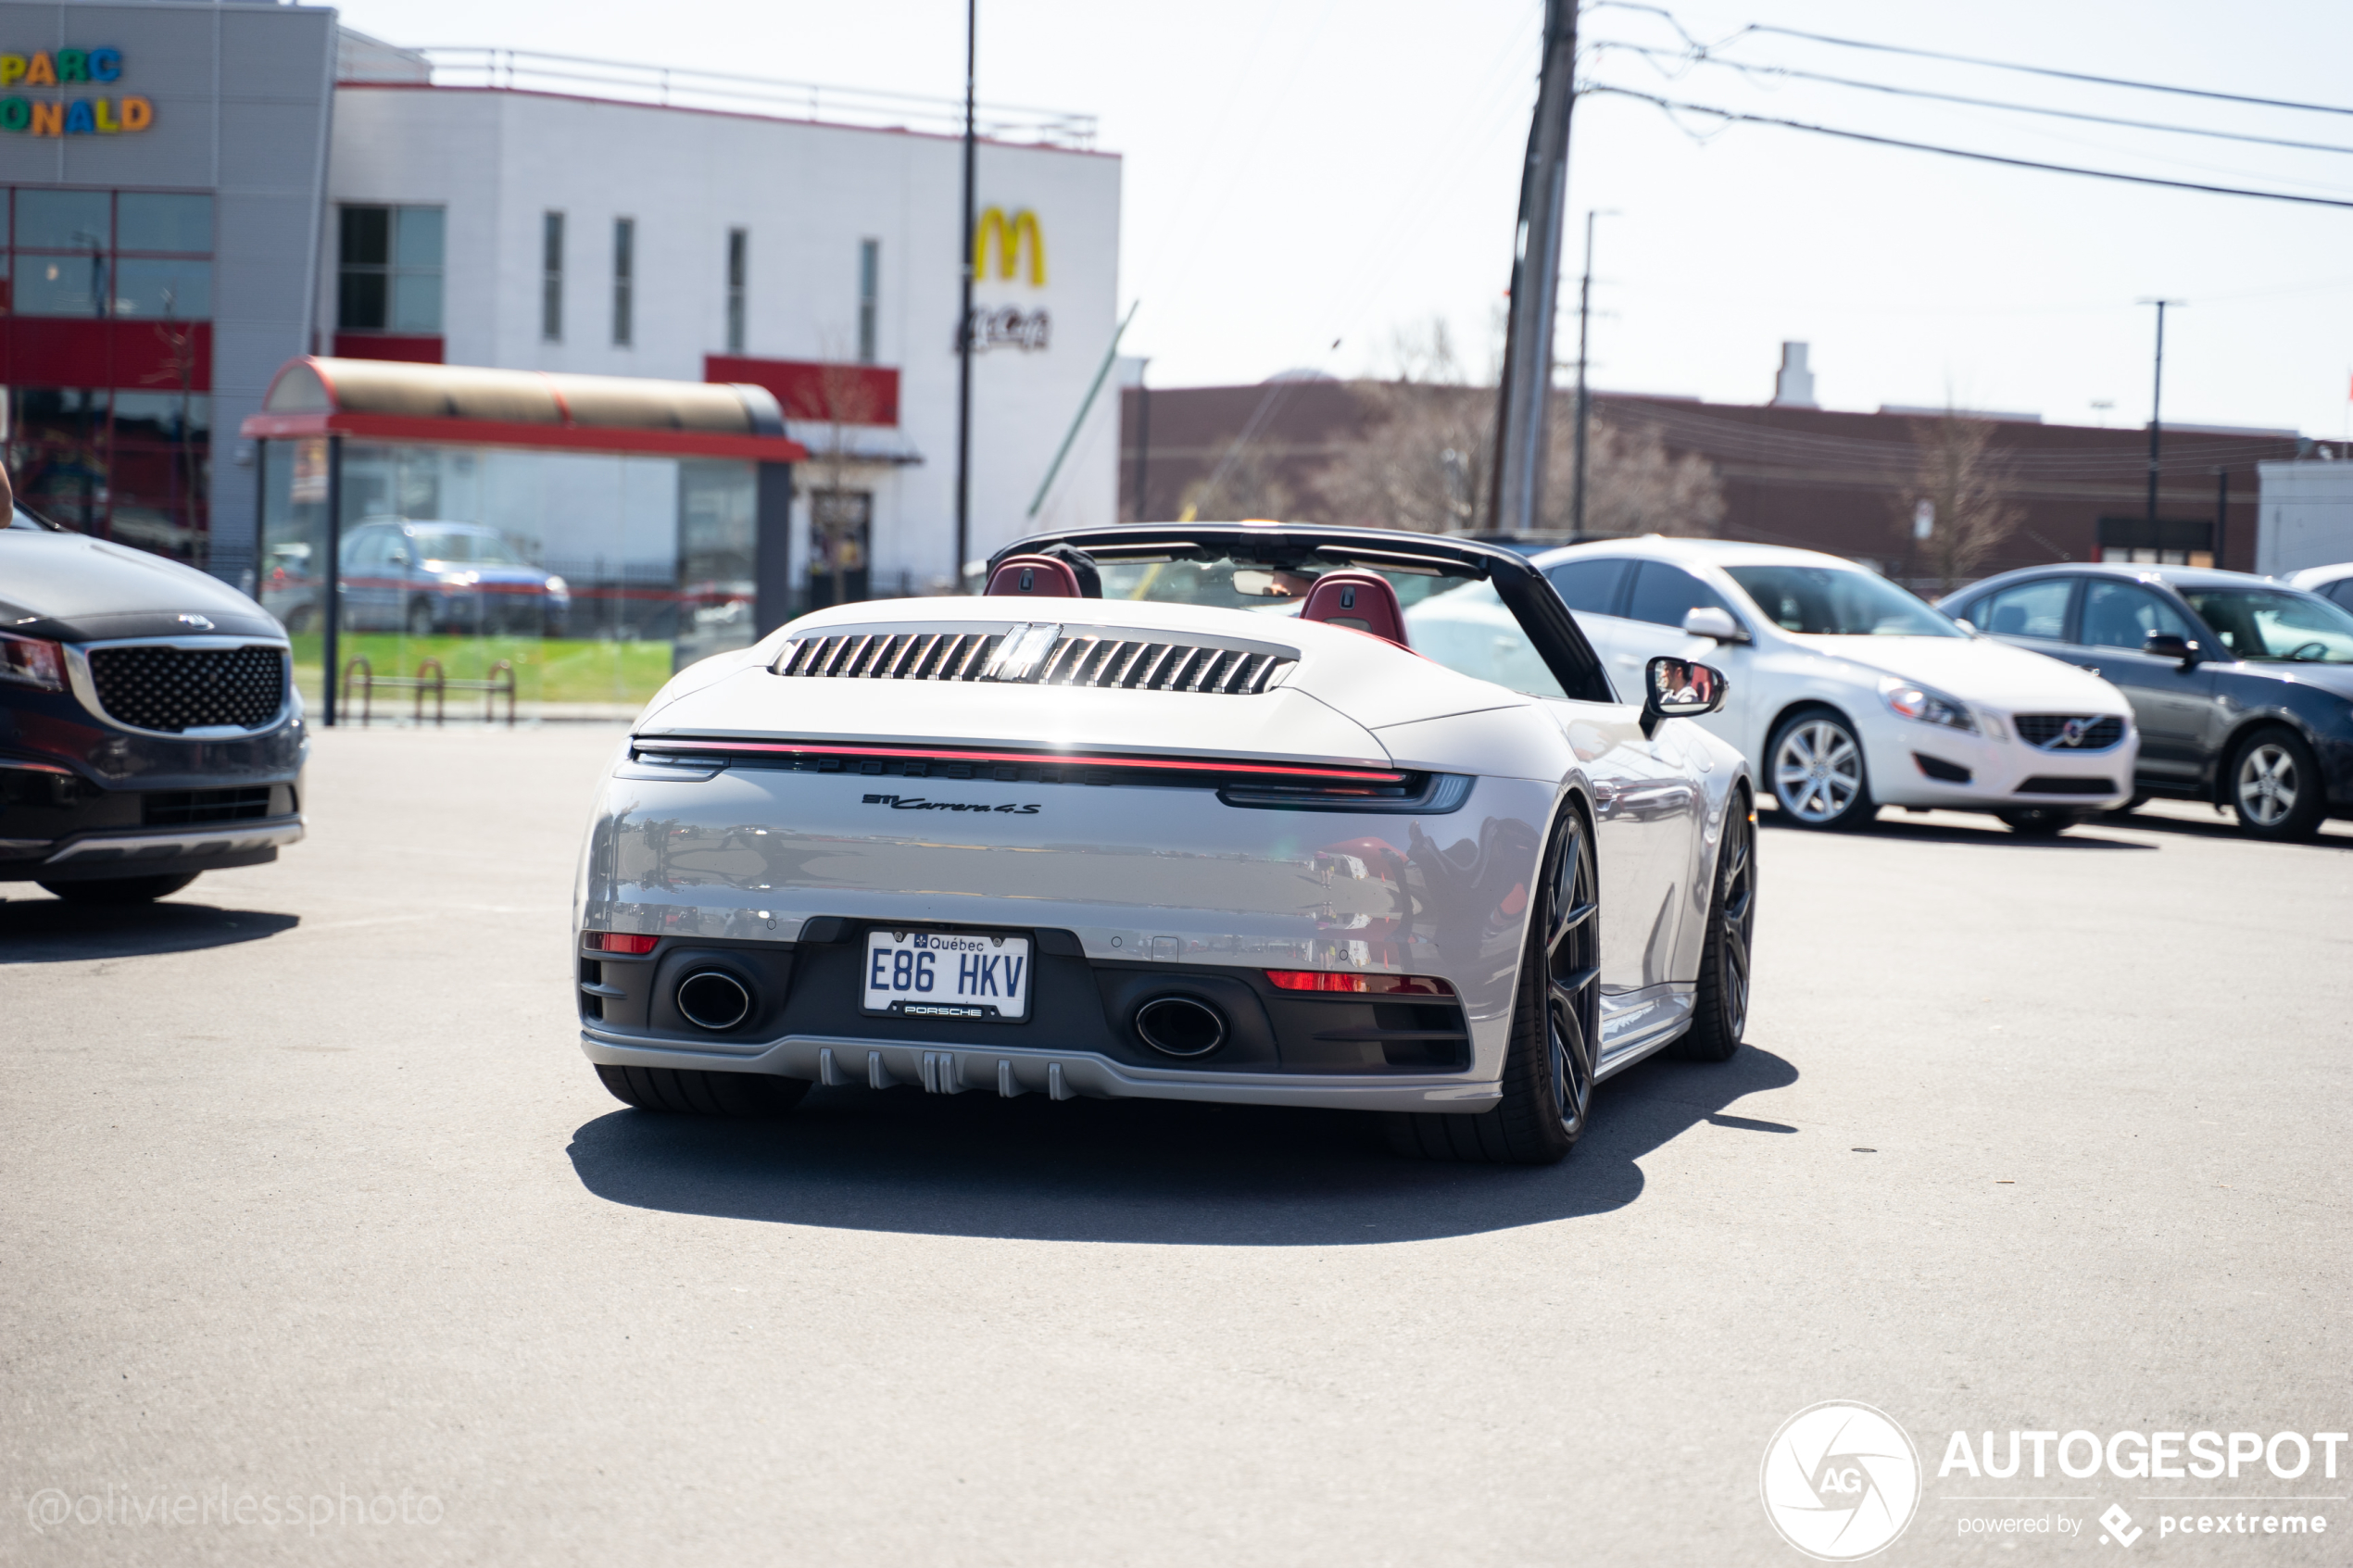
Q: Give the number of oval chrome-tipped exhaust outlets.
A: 2